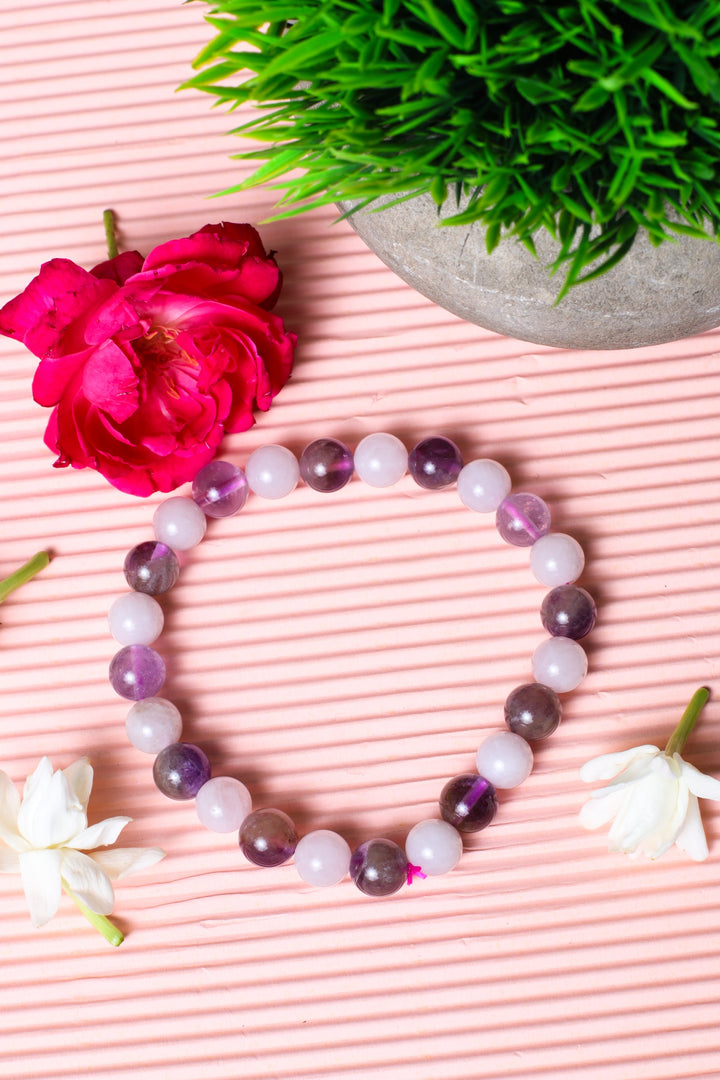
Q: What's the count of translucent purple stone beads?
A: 12